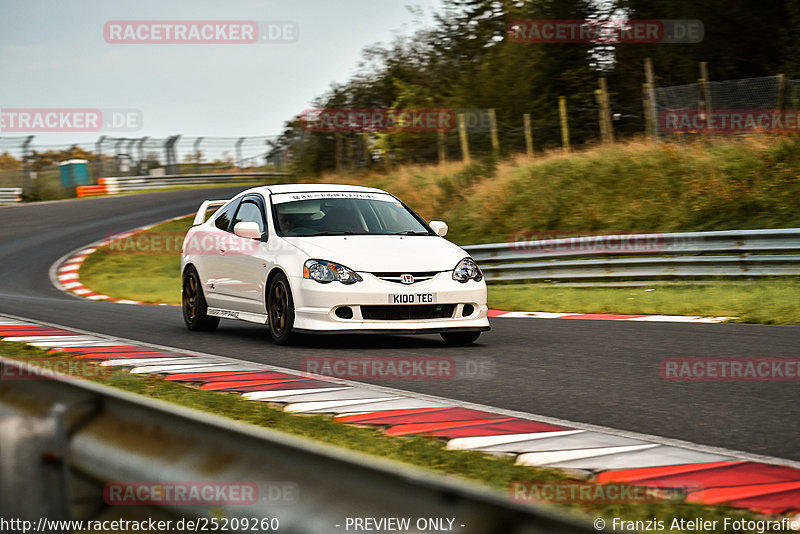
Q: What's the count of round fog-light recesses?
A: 2